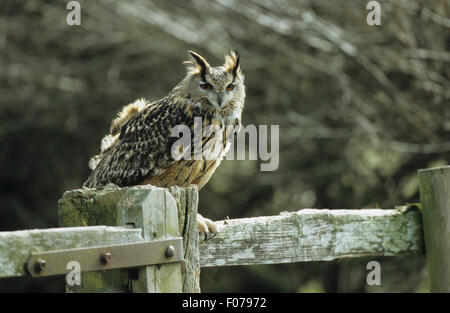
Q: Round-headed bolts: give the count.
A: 1